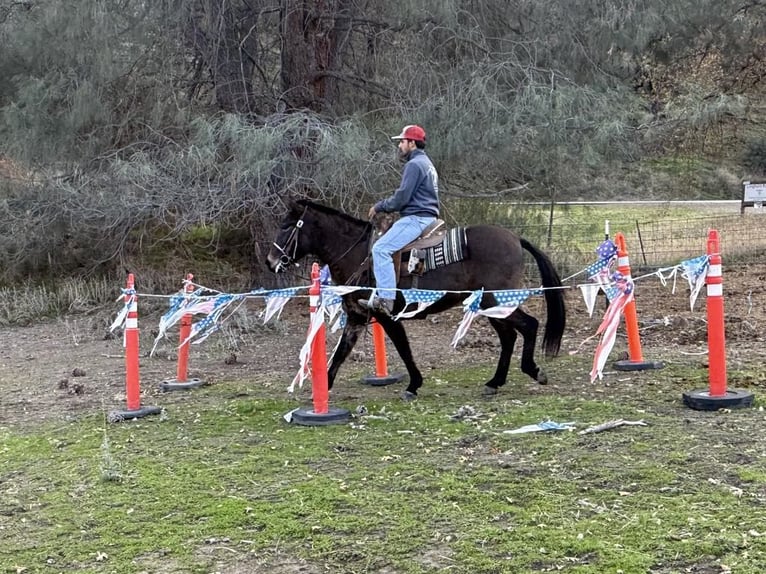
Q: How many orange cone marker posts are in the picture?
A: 6